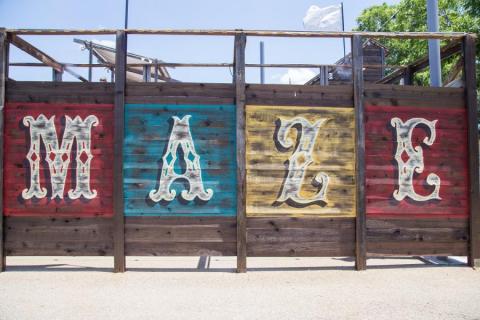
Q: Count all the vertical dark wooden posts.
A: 5